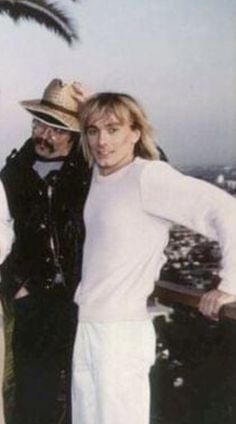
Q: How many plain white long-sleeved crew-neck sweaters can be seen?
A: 1